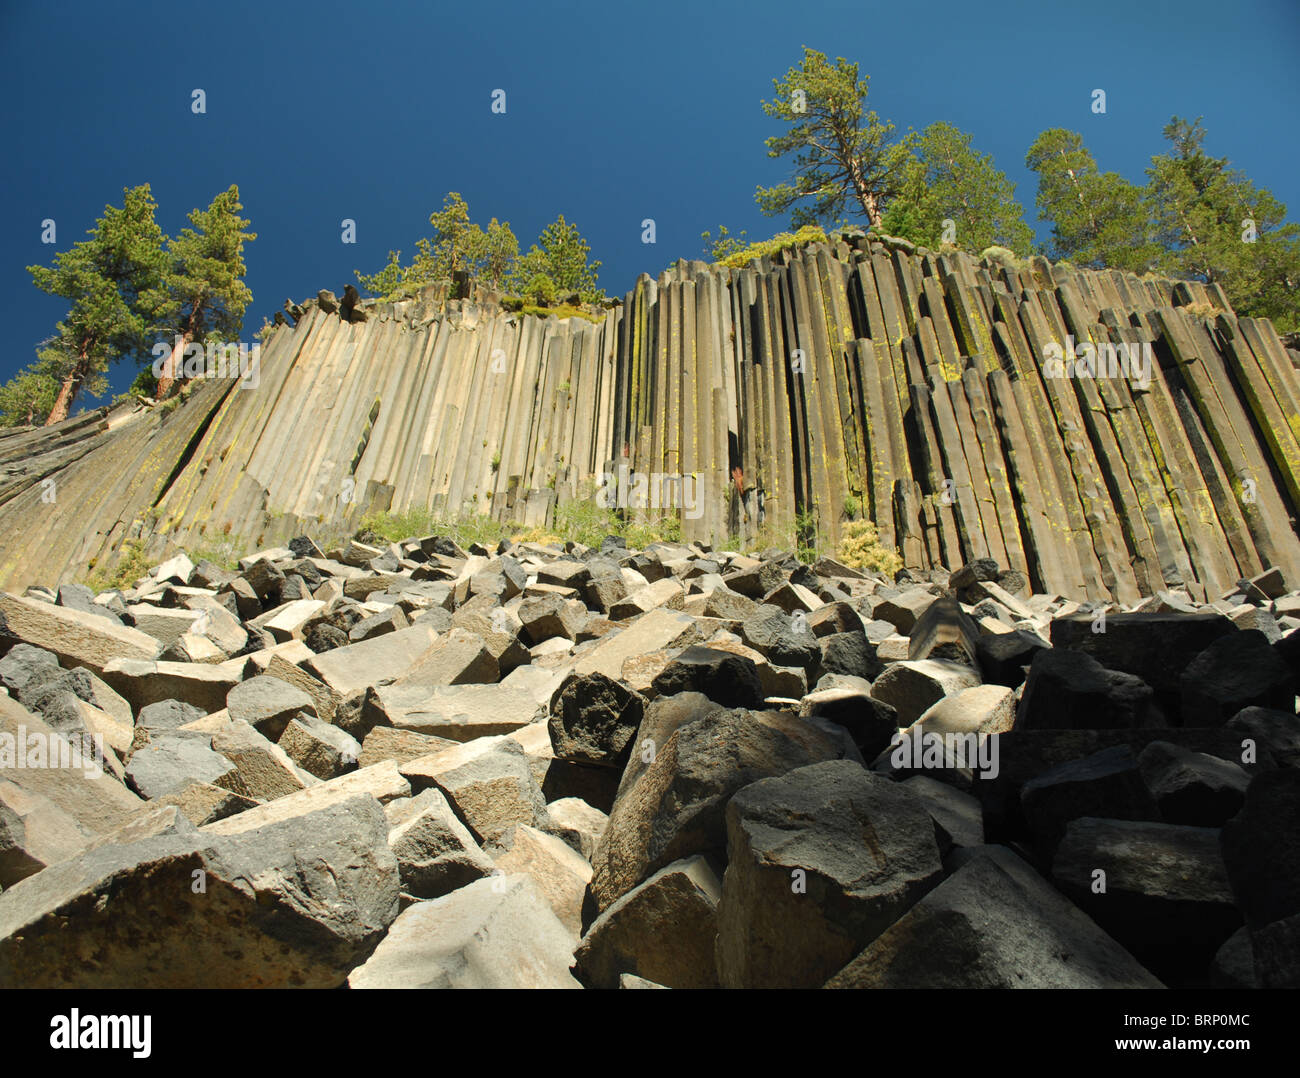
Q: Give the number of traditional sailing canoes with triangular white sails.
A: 0